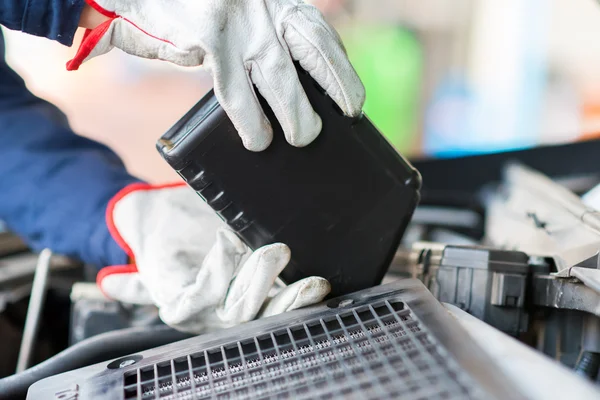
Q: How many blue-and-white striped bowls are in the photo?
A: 0